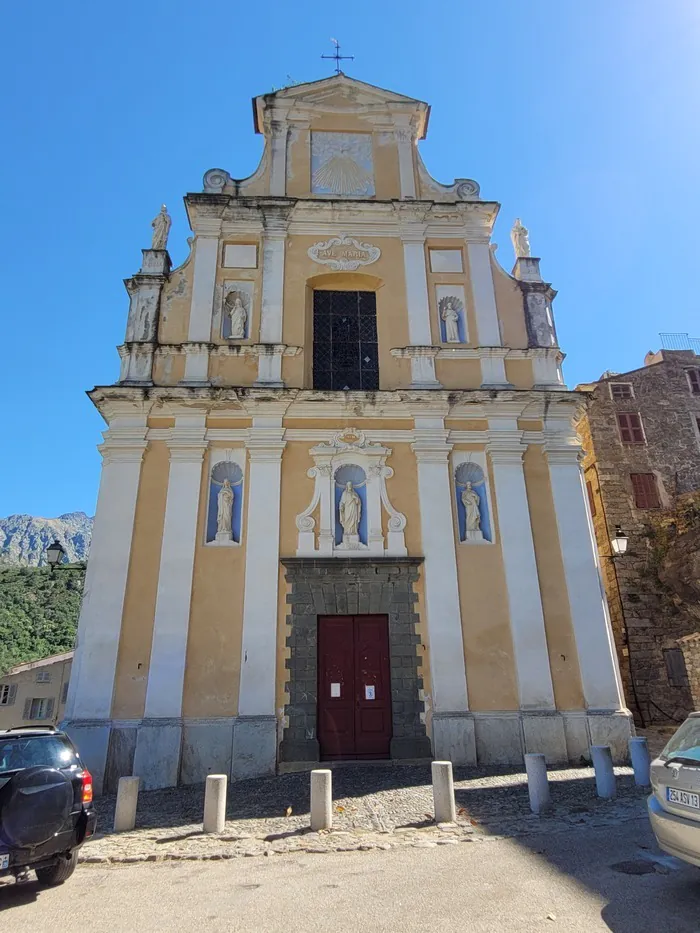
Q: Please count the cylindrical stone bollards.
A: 7